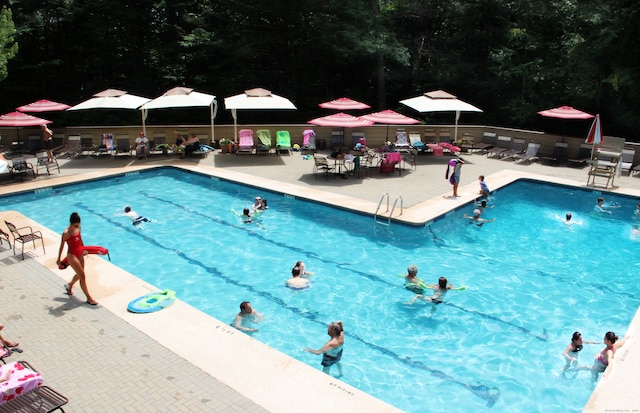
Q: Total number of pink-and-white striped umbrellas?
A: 6